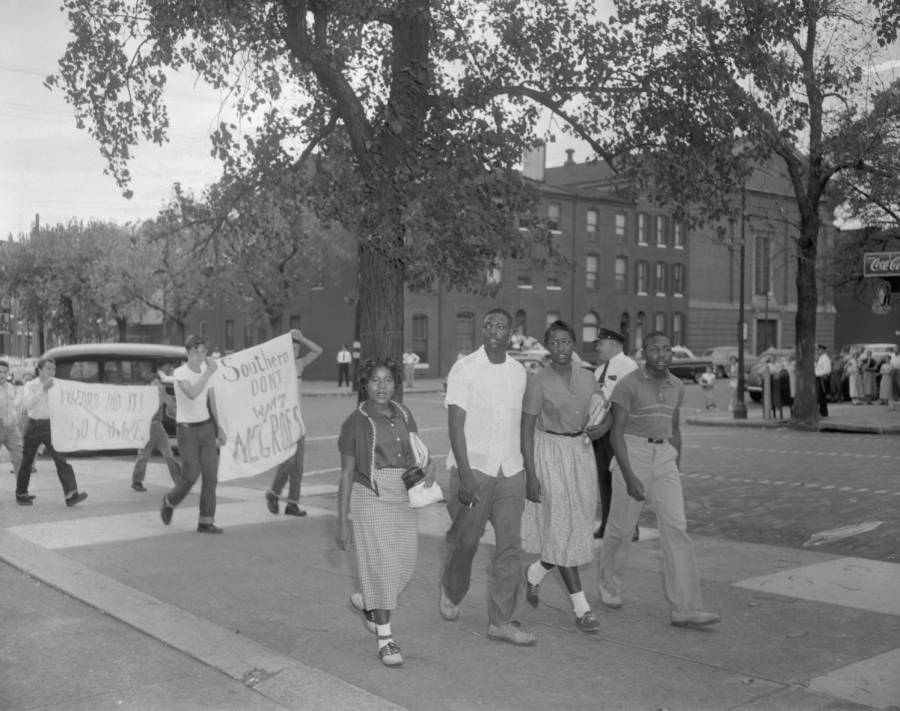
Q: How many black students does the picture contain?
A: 4